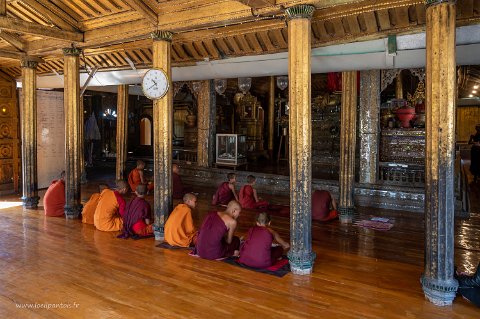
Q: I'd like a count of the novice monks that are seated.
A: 12